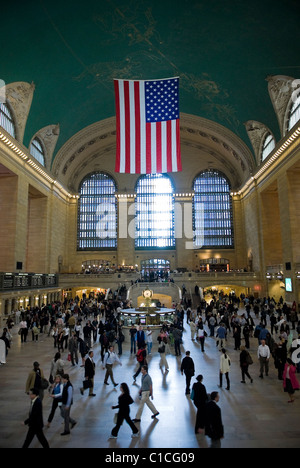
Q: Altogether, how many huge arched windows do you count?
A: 3